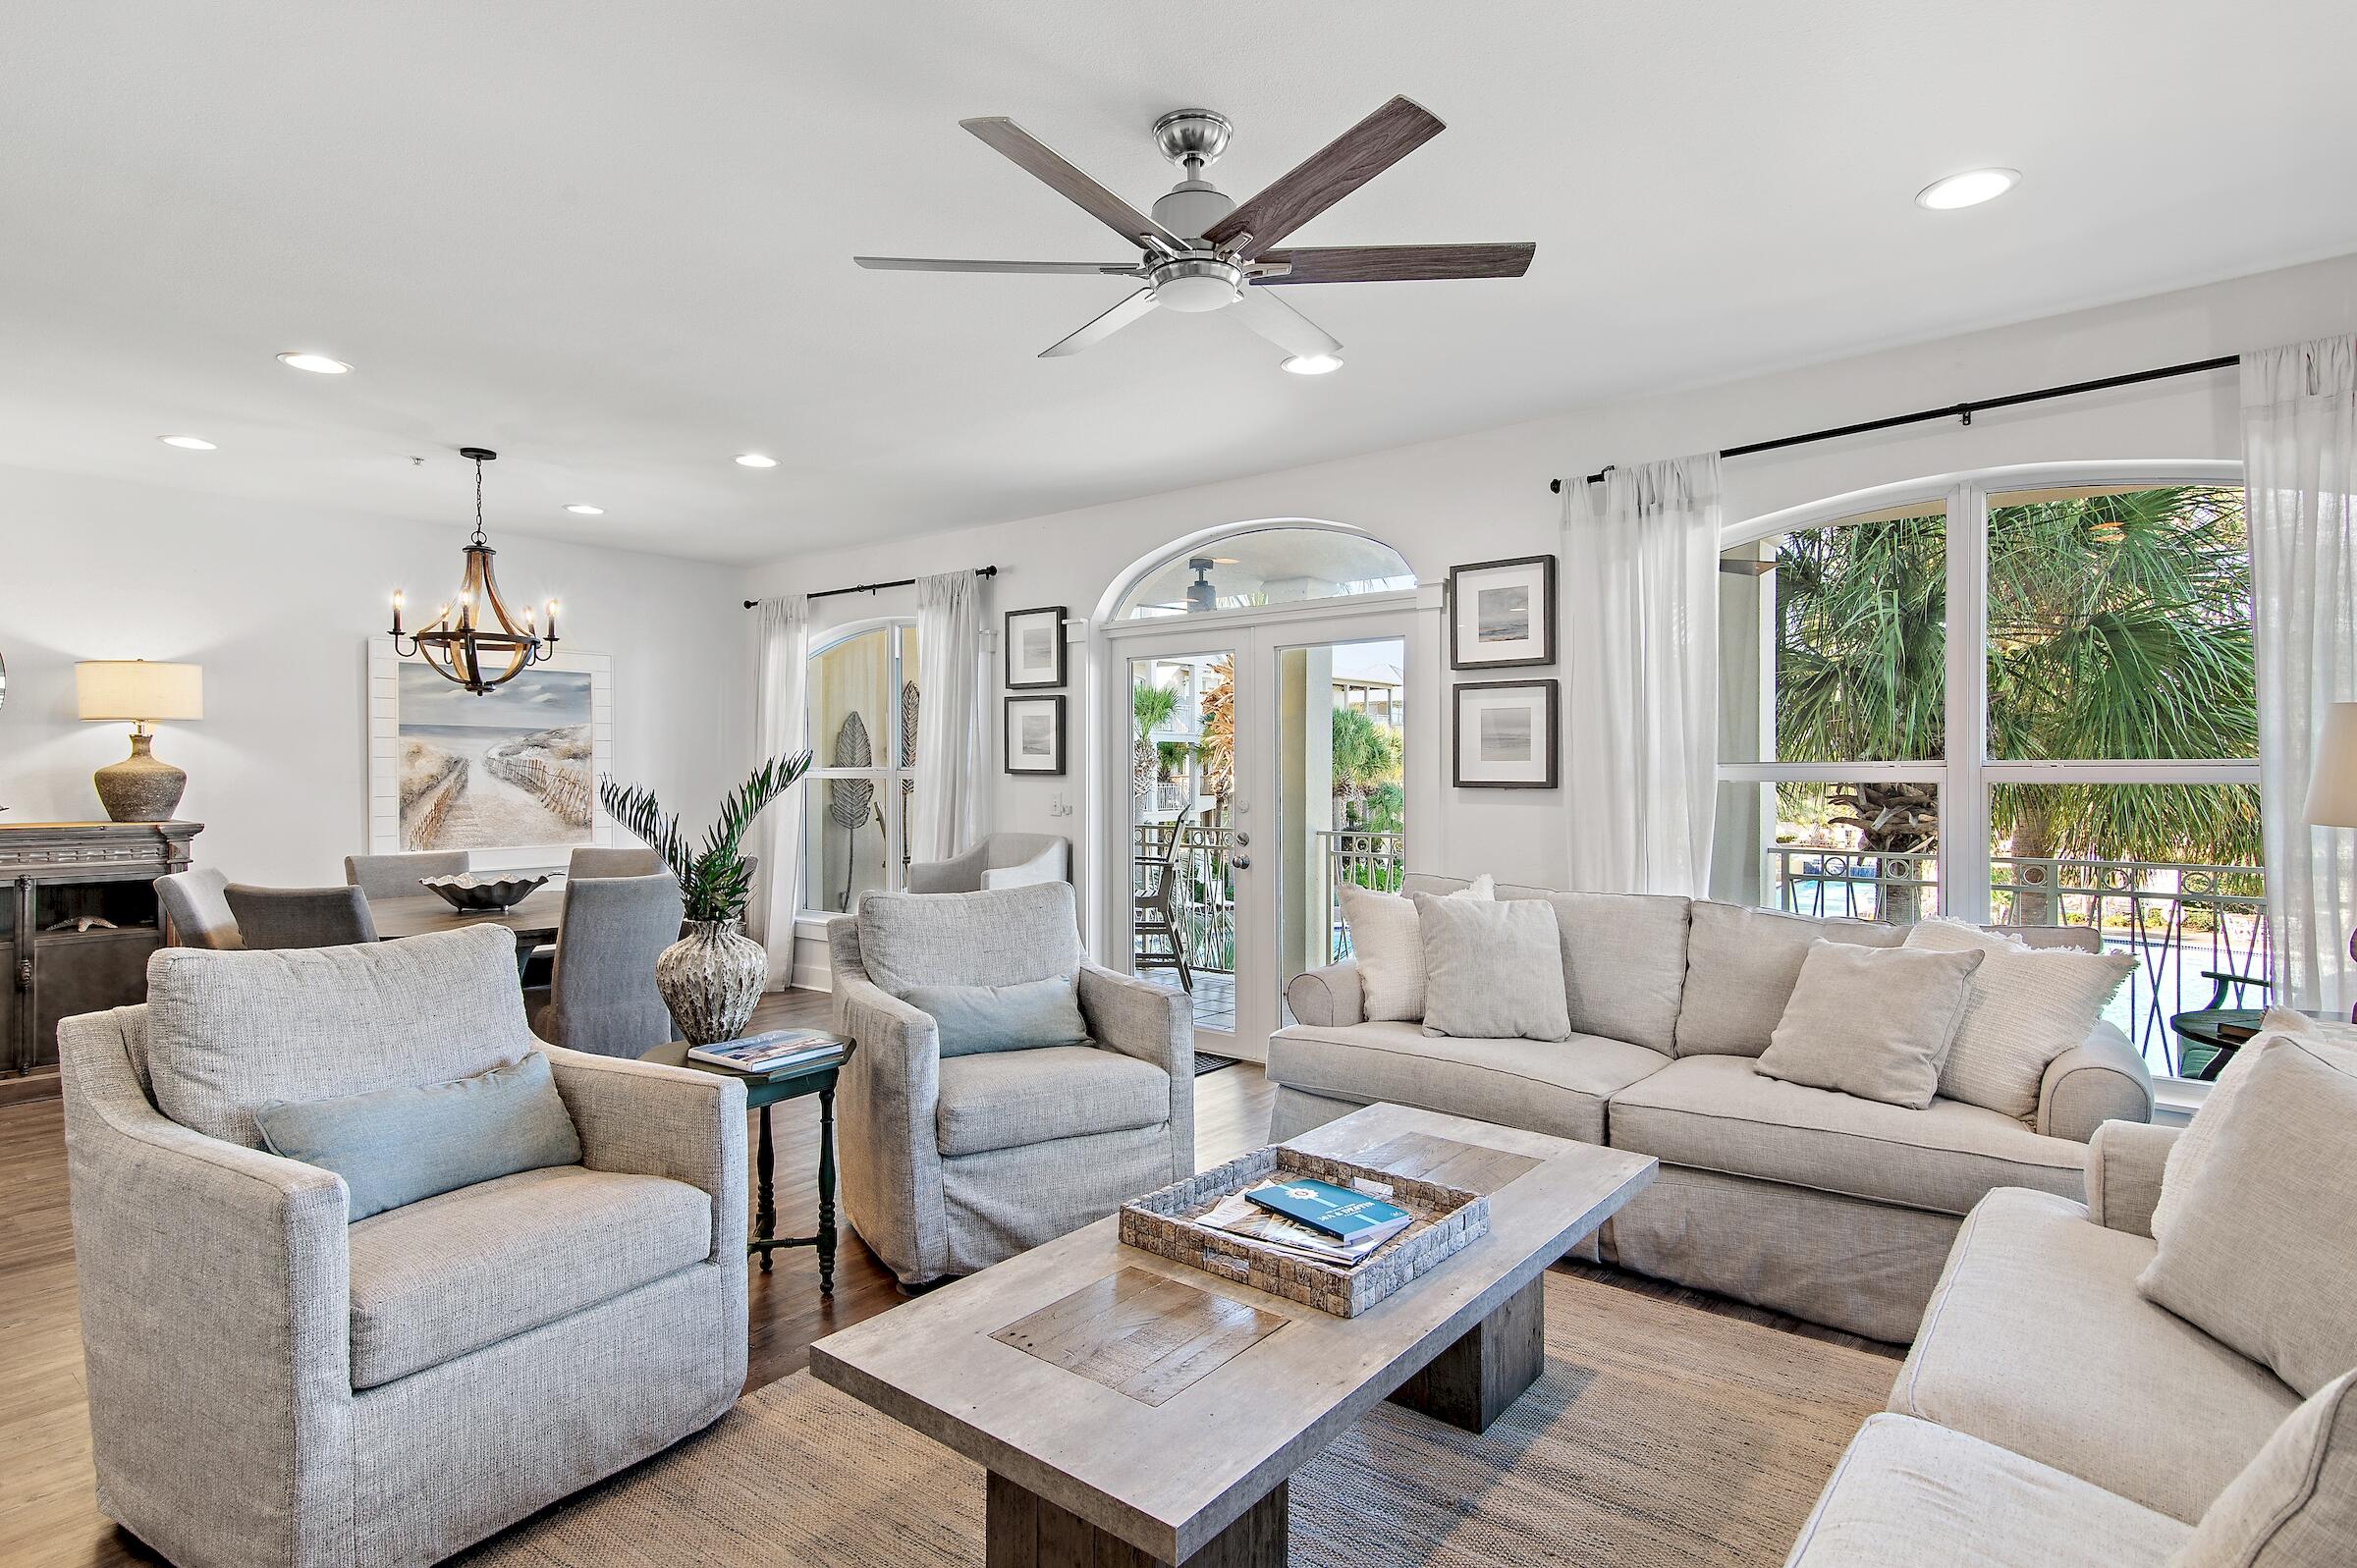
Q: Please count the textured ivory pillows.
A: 3